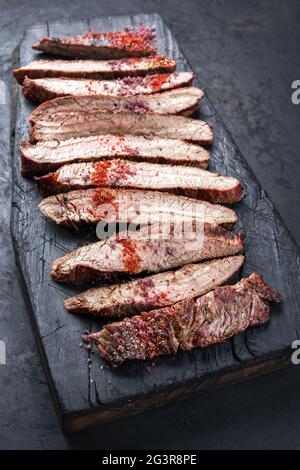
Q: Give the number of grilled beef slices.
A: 11